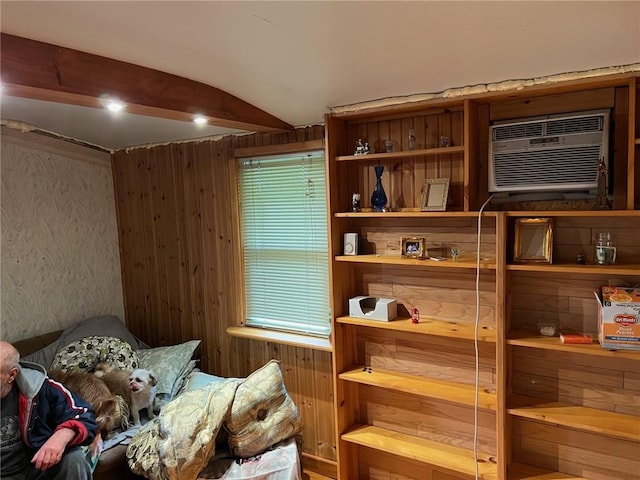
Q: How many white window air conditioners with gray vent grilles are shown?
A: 1